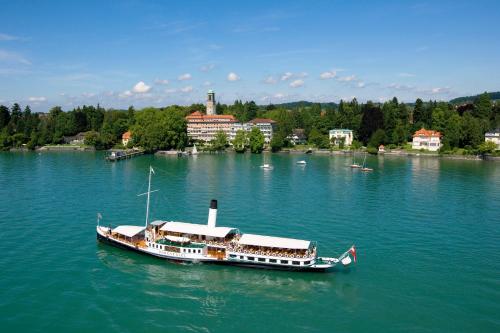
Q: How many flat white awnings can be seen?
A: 3